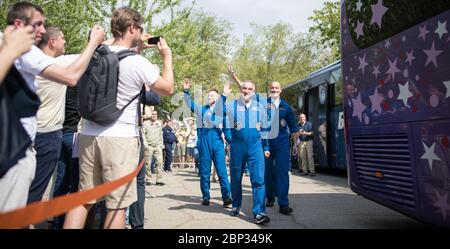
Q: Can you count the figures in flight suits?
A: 3